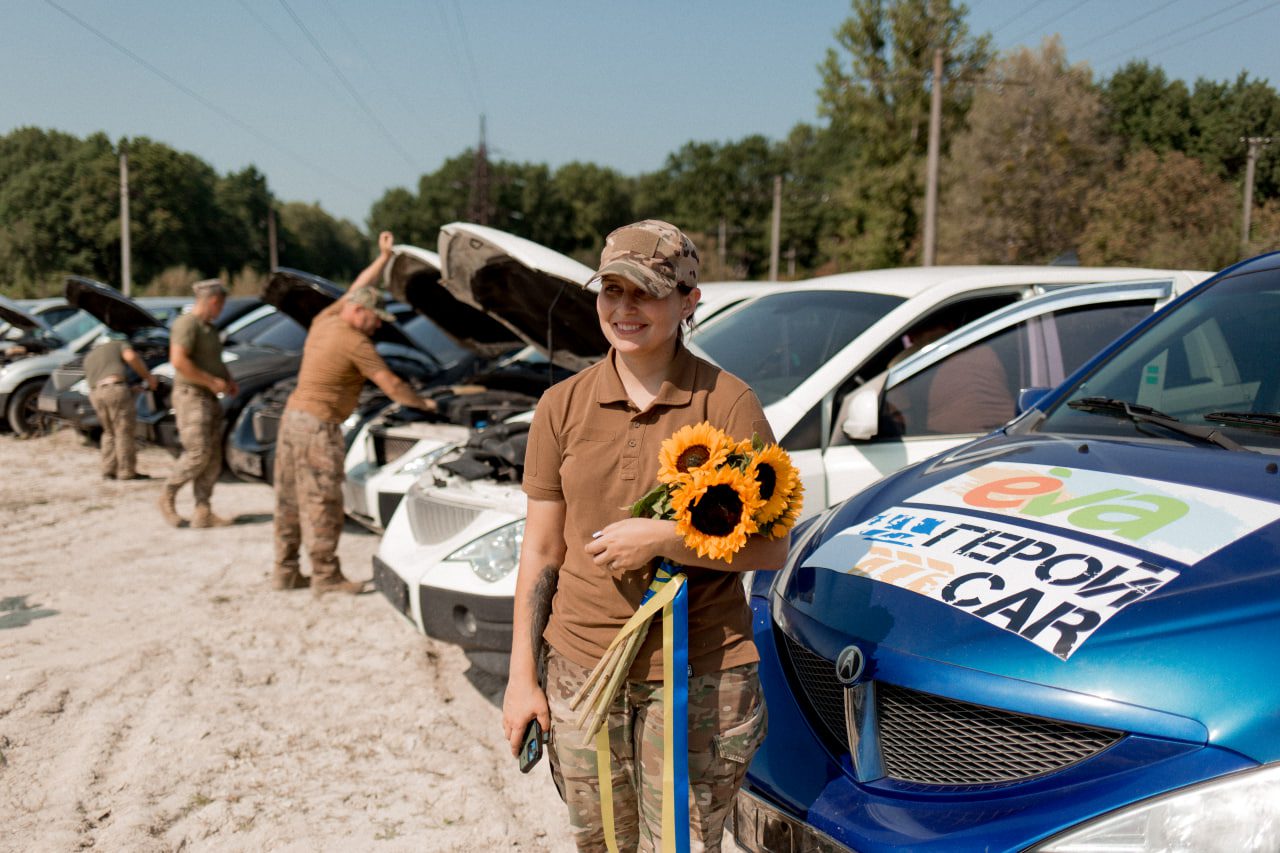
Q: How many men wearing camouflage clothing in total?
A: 3